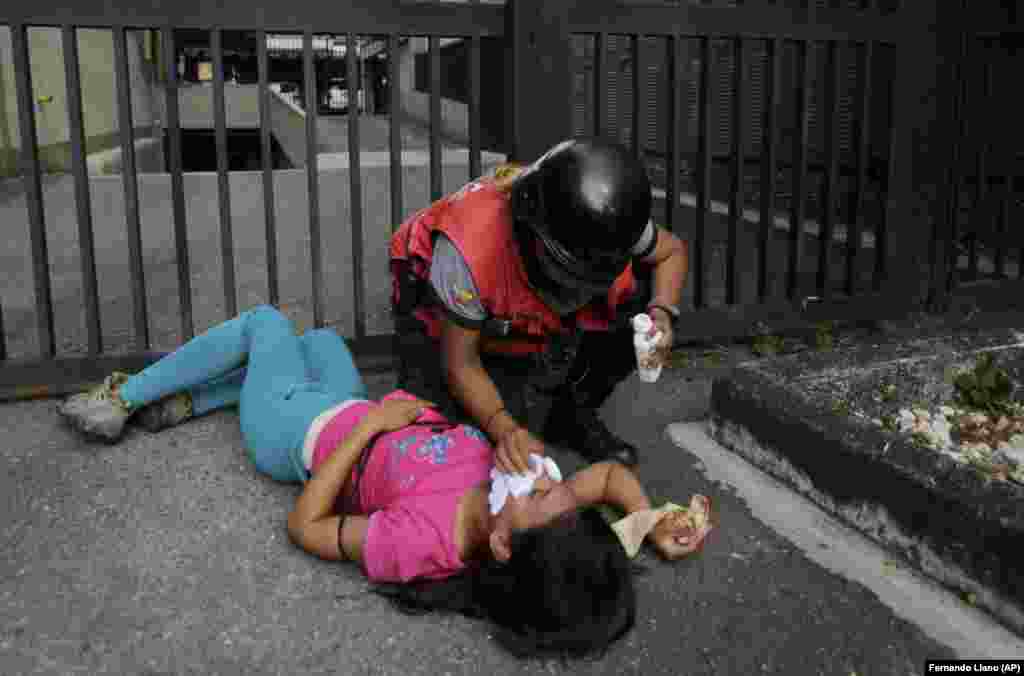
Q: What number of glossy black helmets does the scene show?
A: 1